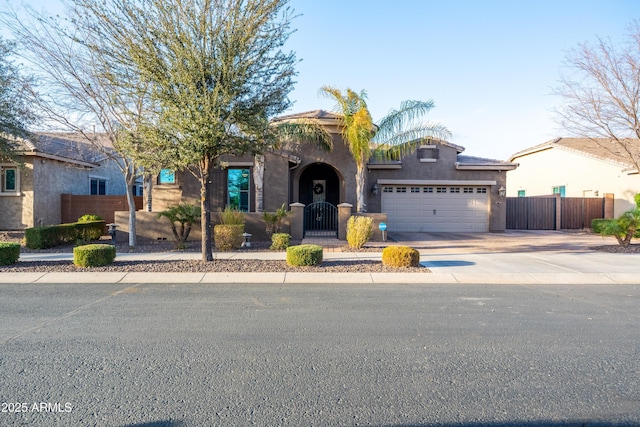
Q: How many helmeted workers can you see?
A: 0